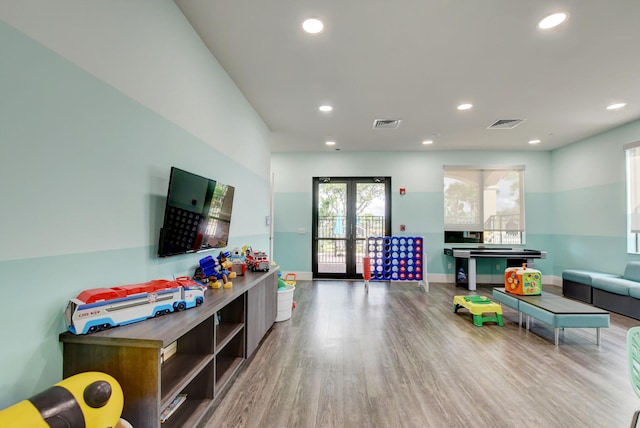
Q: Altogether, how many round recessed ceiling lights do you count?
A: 8